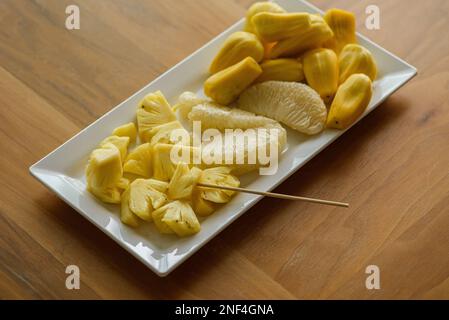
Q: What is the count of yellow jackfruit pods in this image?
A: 10